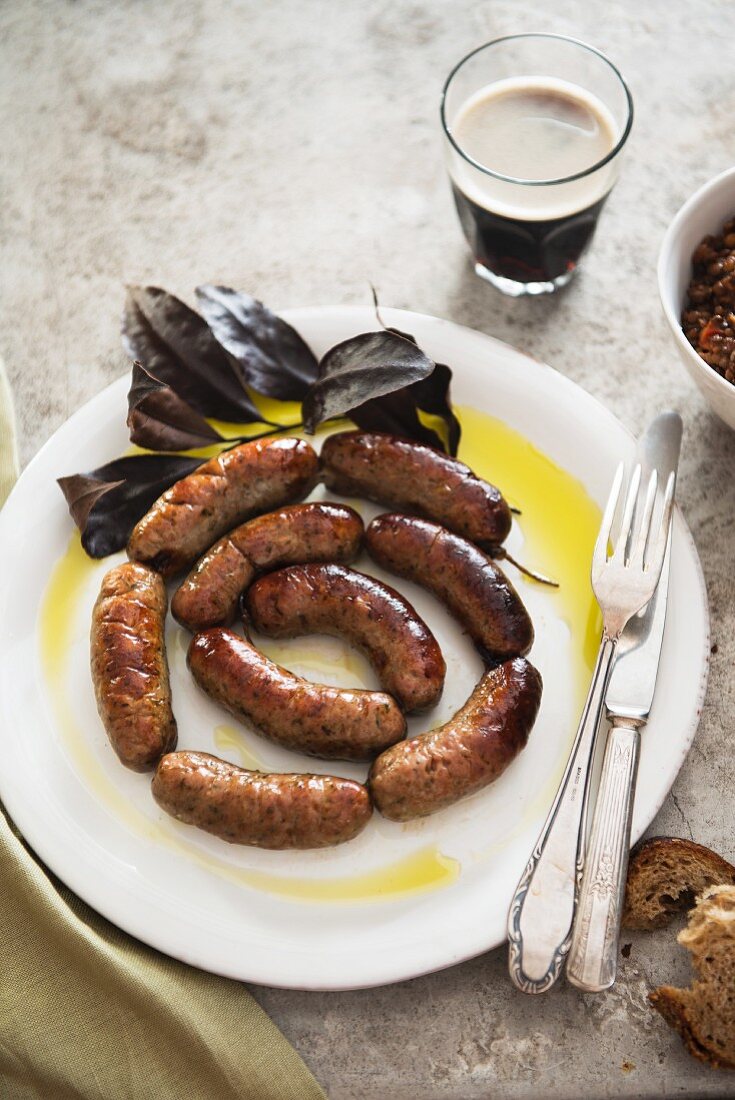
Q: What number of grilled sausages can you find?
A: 9